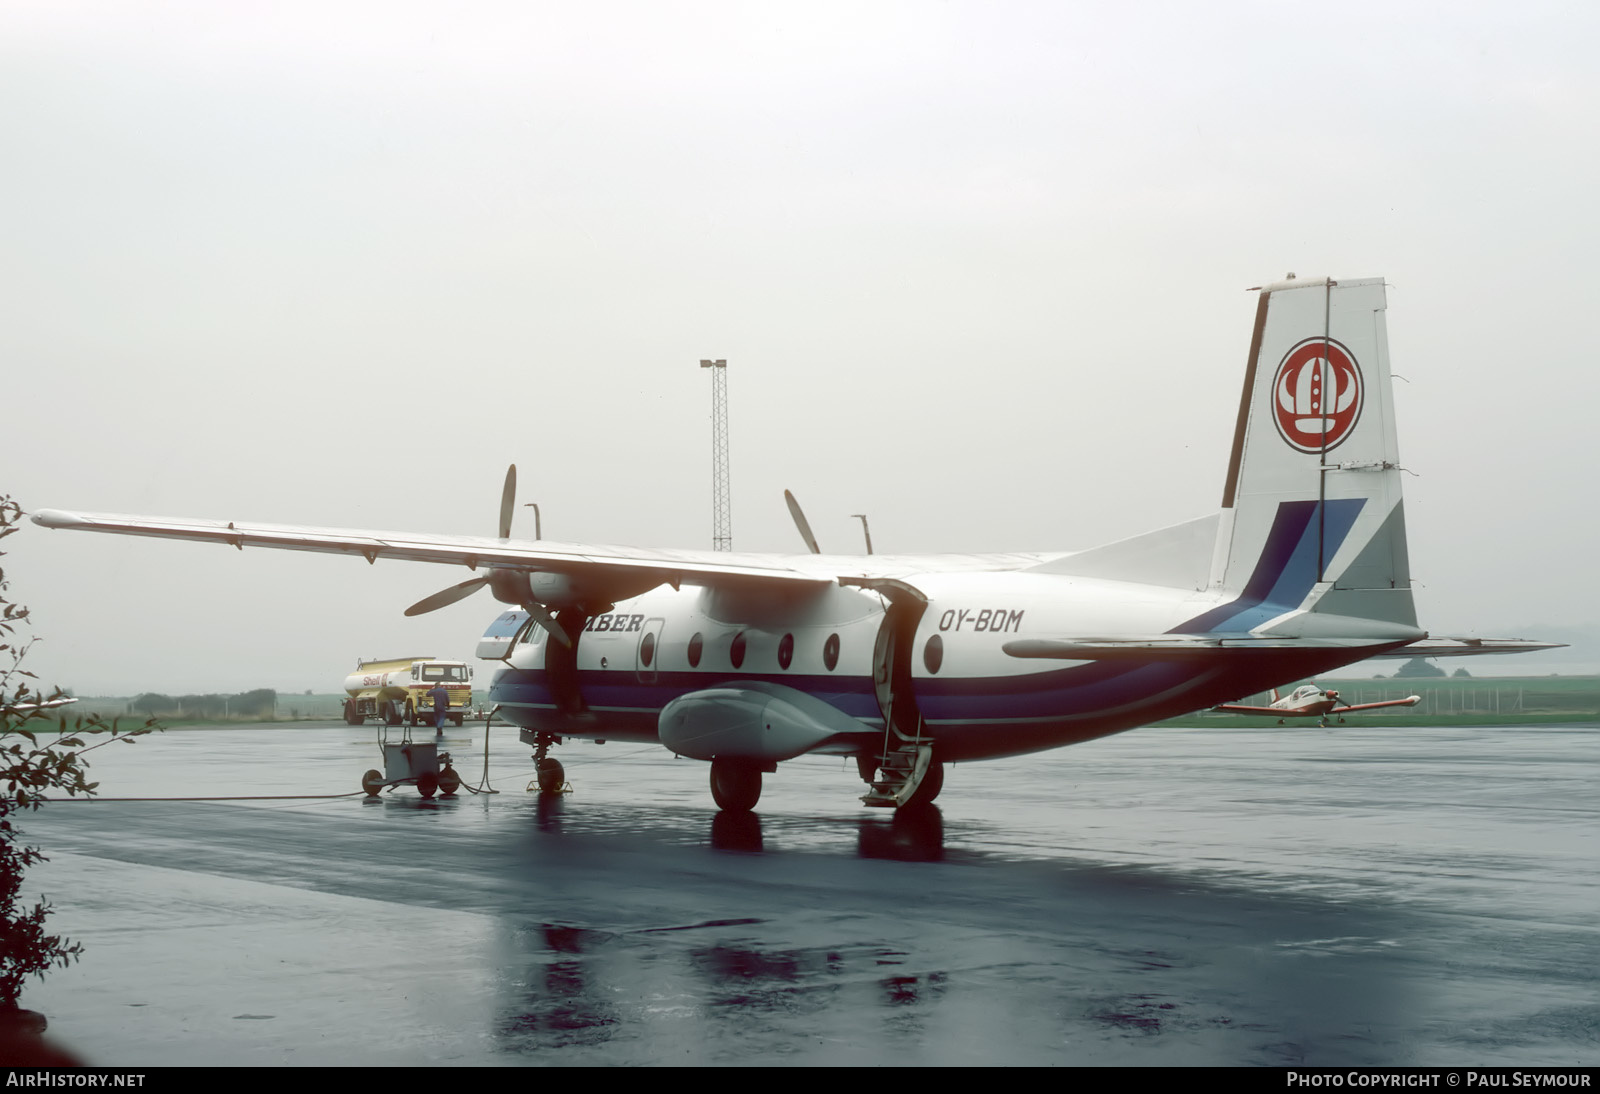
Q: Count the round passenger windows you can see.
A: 6